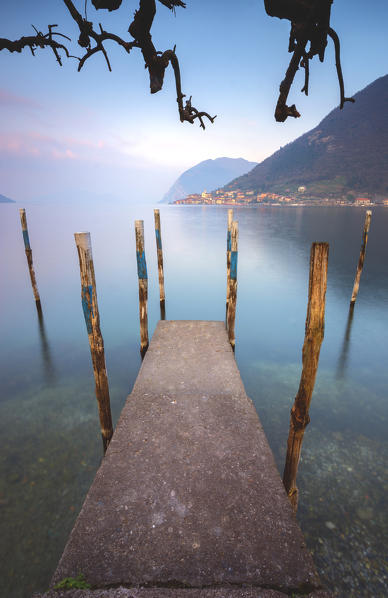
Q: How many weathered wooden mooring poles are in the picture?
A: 8